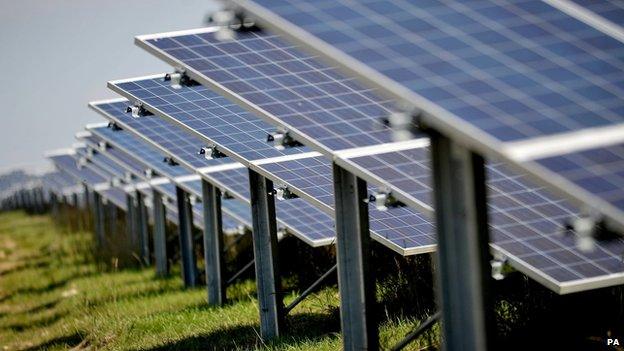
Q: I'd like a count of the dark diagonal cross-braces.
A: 3